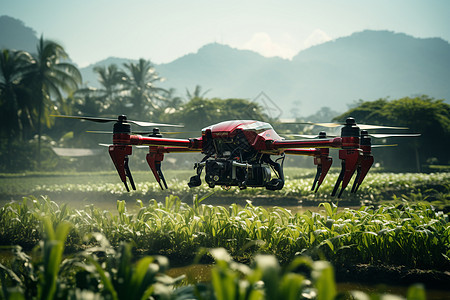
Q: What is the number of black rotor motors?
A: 5